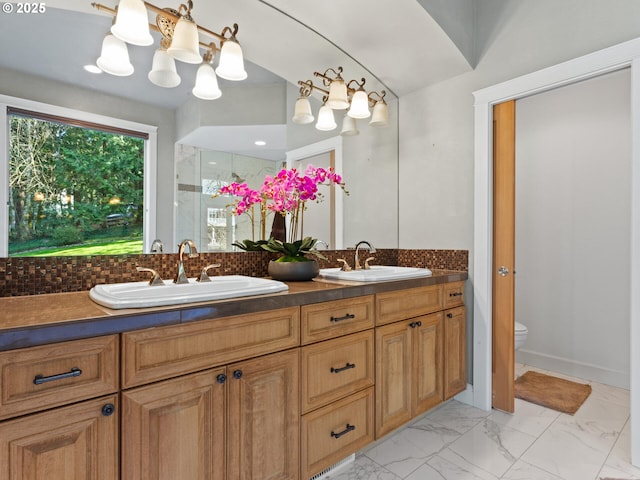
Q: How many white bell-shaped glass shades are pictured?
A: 12